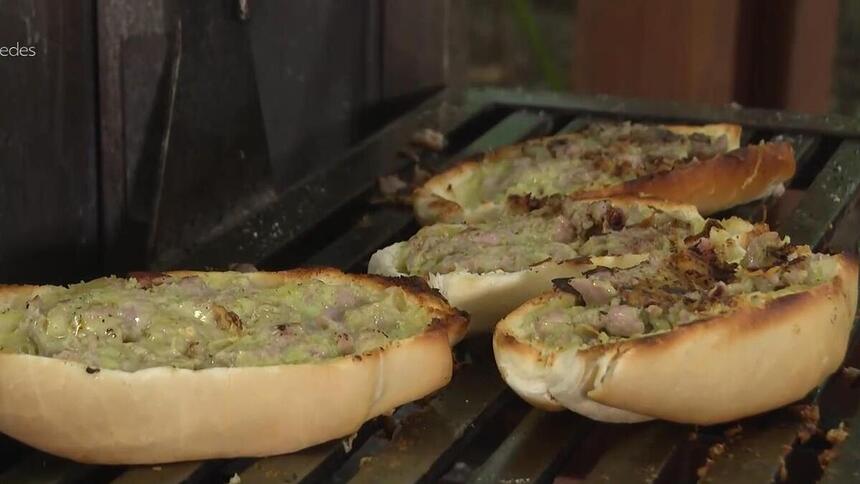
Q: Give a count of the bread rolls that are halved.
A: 4